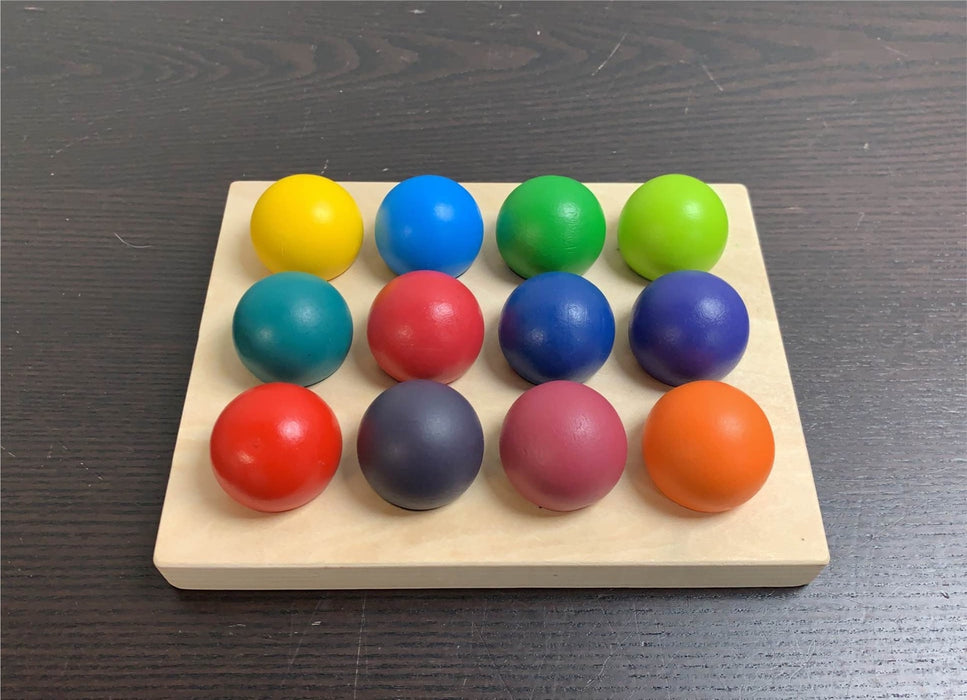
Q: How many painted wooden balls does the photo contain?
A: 12